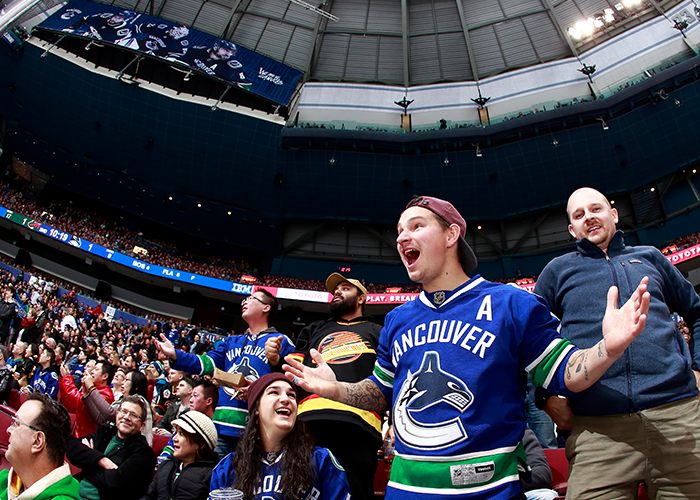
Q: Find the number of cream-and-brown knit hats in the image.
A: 1